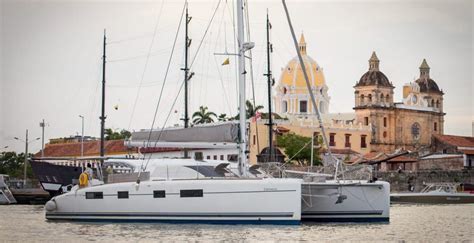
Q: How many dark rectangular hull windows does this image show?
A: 4